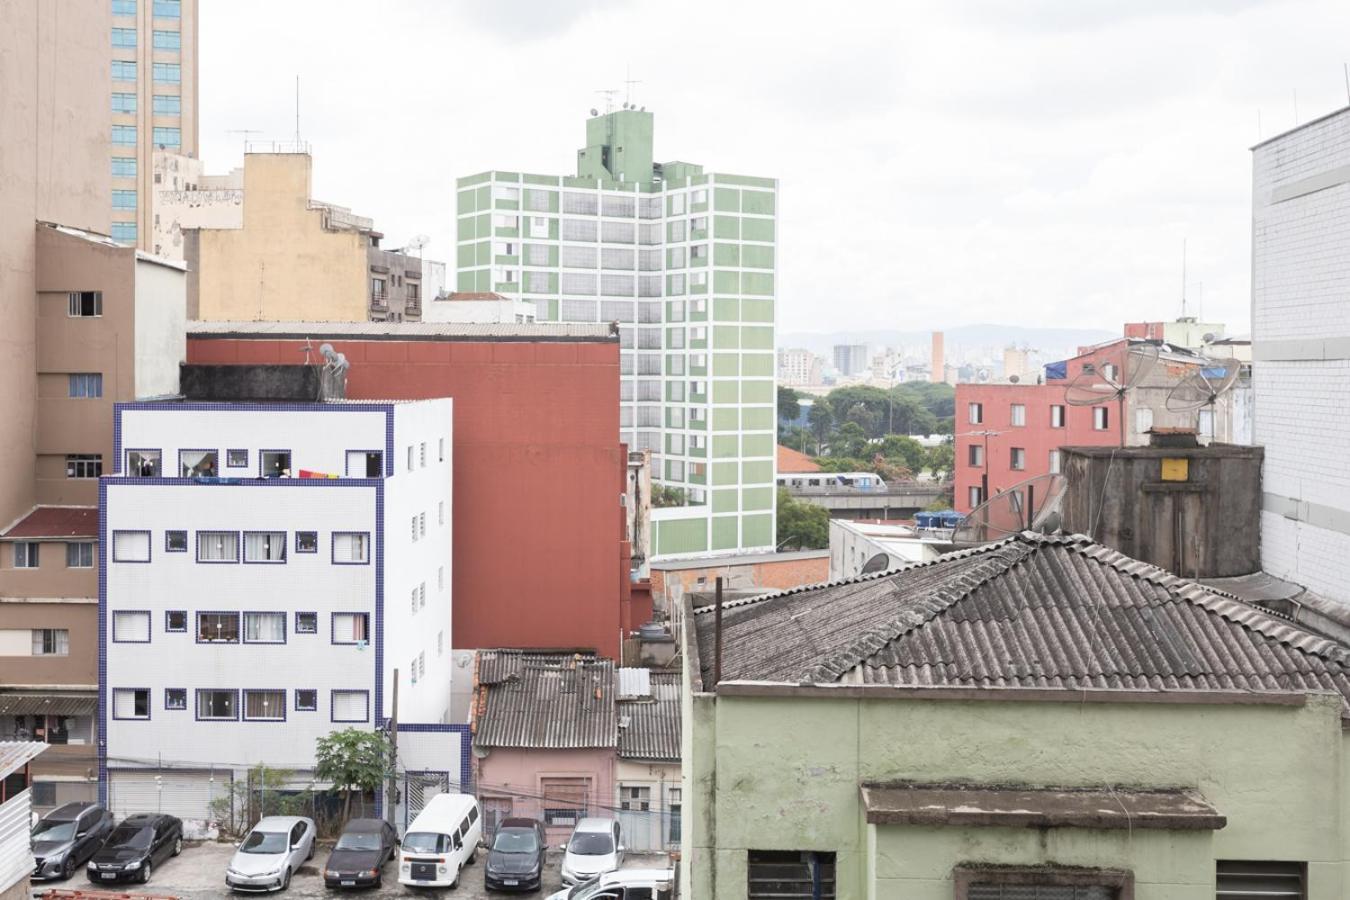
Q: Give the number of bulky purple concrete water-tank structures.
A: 0